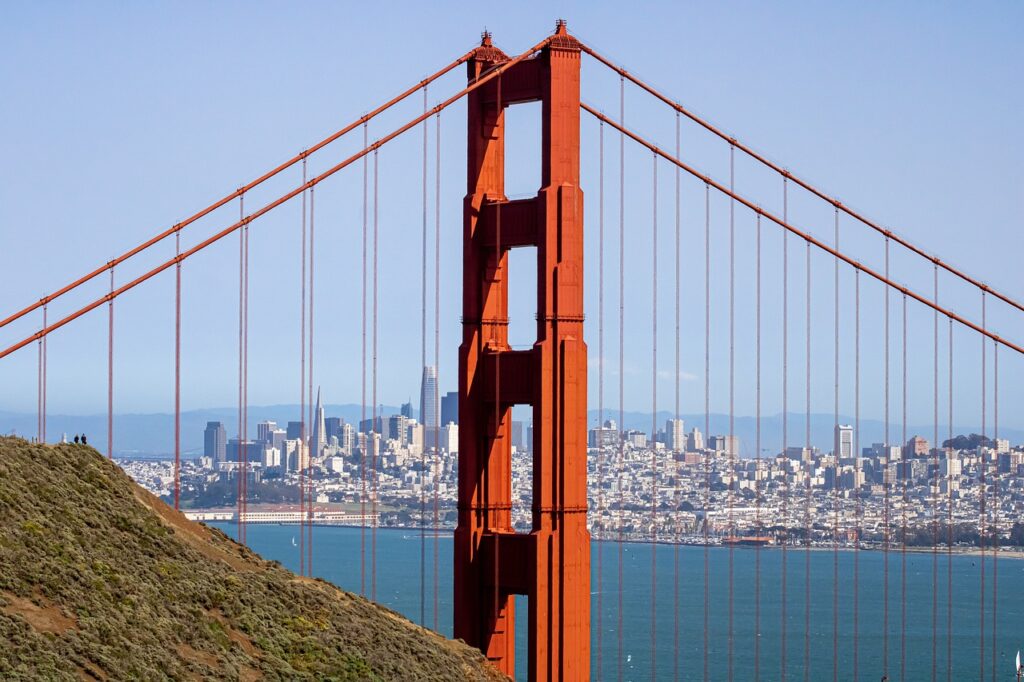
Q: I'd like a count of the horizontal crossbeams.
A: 4